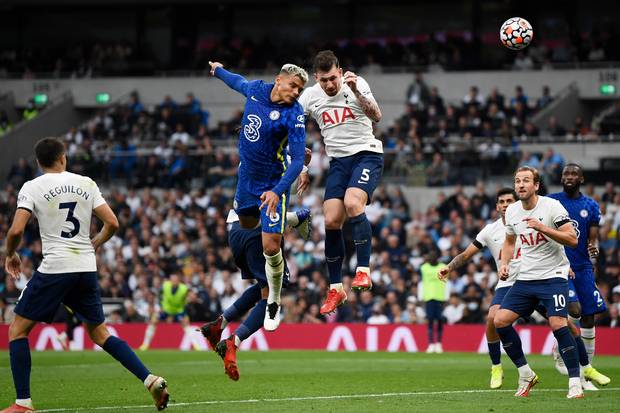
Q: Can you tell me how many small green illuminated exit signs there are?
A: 3